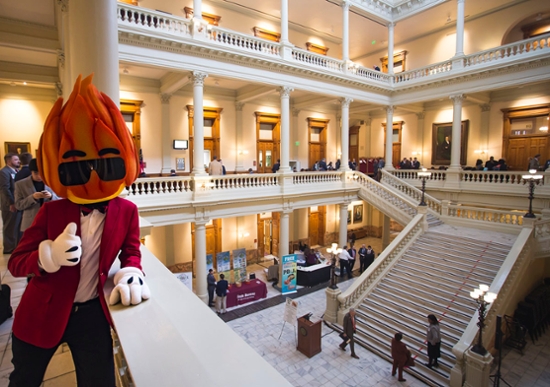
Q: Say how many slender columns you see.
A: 13